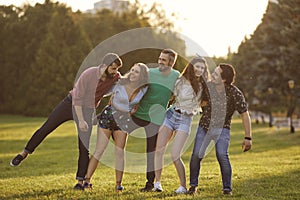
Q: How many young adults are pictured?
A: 5